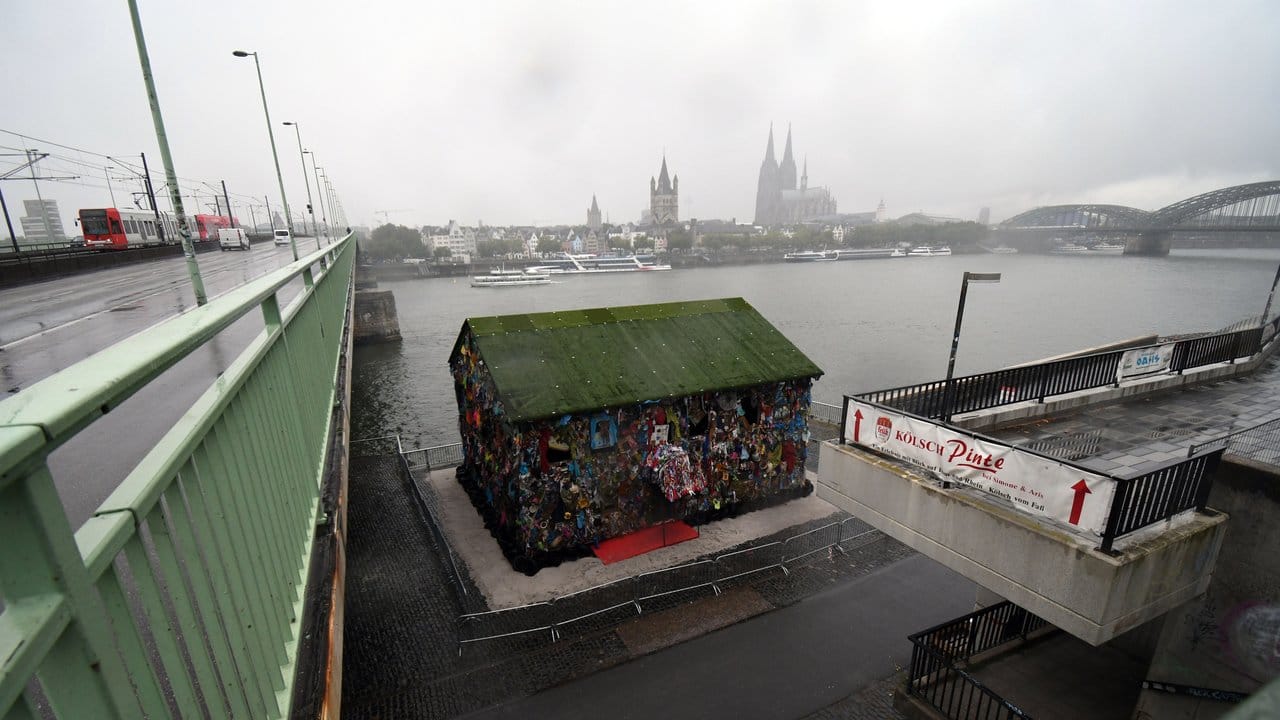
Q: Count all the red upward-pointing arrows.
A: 2